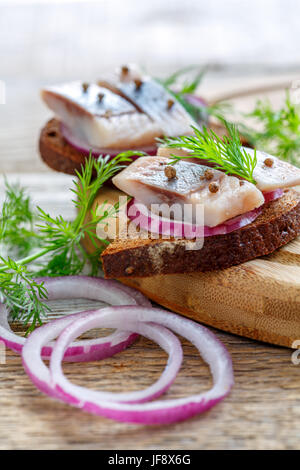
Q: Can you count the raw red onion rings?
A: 3